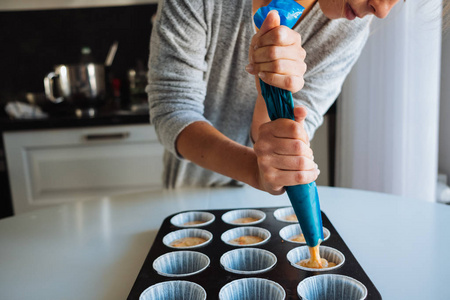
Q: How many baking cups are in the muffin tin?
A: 12